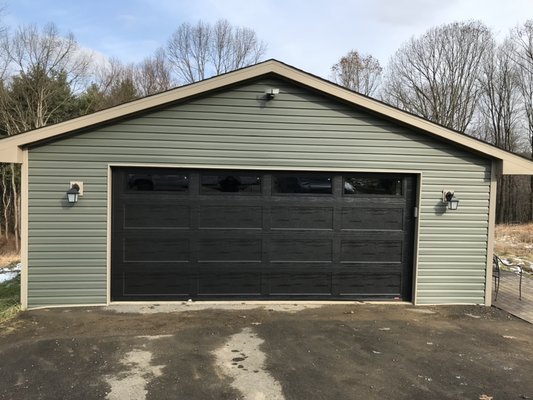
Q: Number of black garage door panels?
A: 12